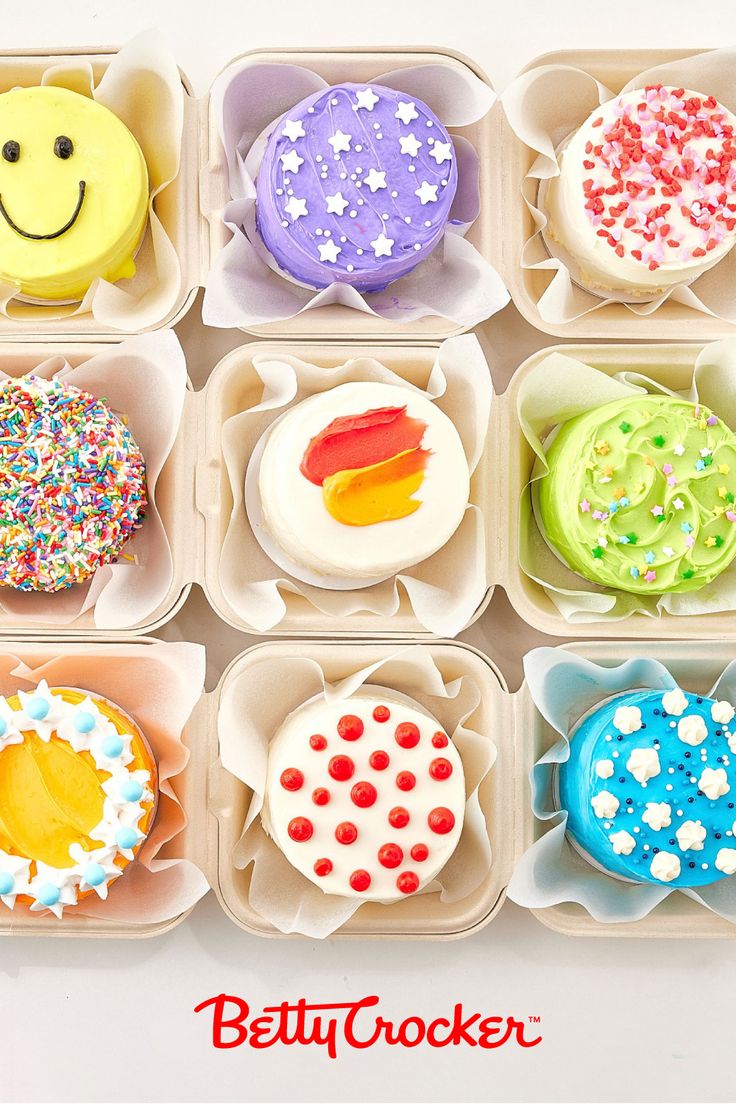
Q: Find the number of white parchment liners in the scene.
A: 9